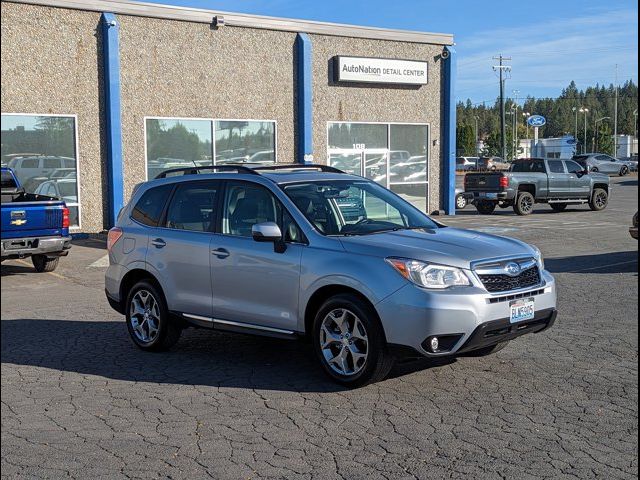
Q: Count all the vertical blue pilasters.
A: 3